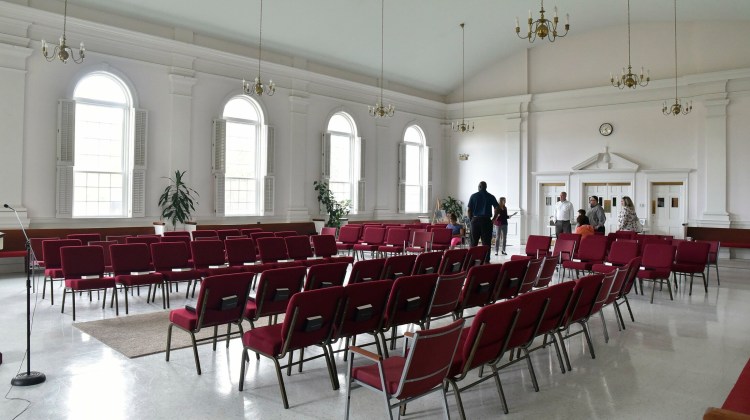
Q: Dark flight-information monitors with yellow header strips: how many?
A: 0